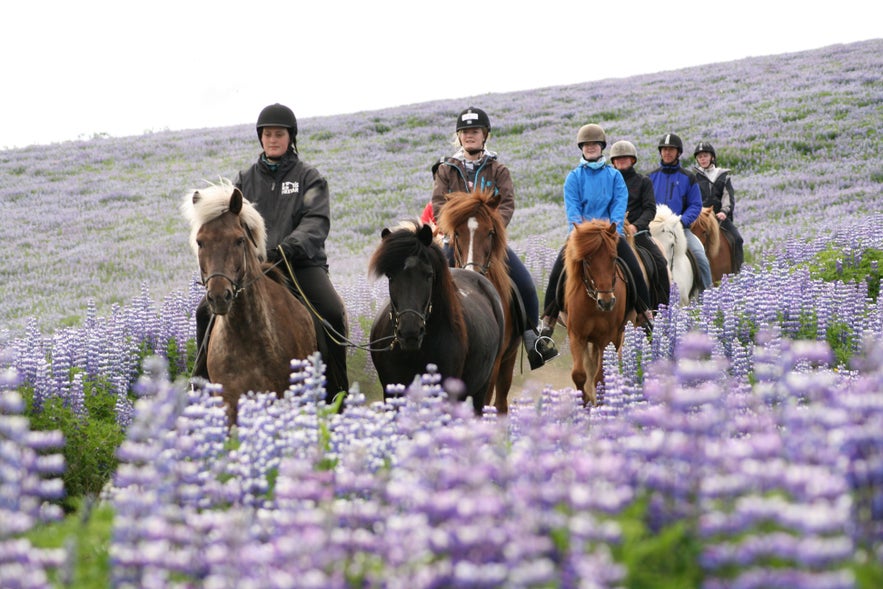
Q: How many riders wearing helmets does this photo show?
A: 6